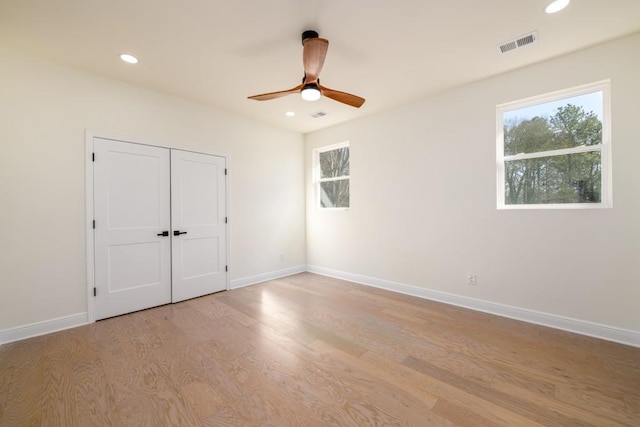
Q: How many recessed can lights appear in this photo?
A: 3